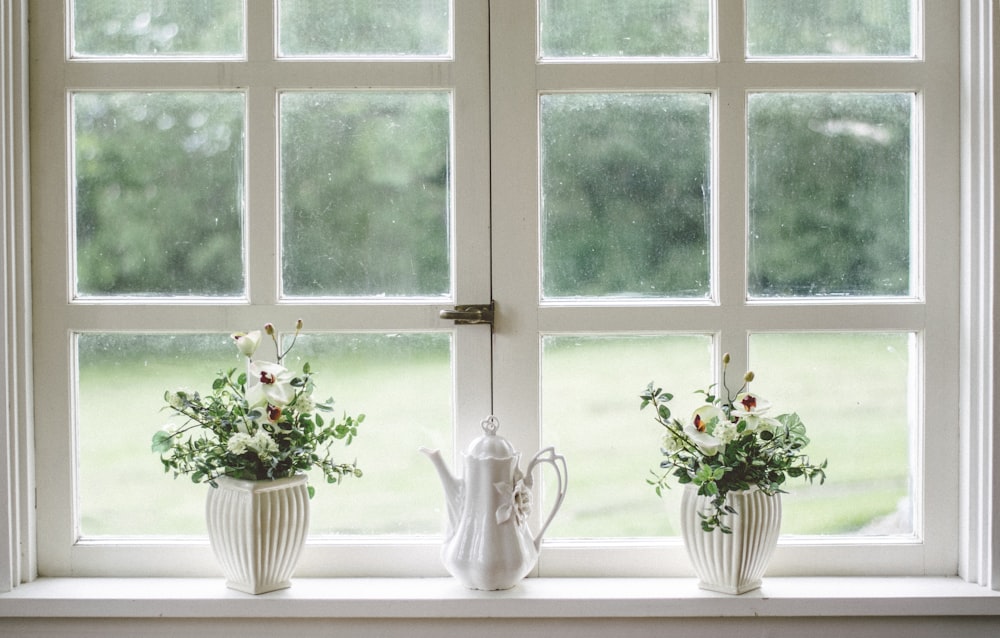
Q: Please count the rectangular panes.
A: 12